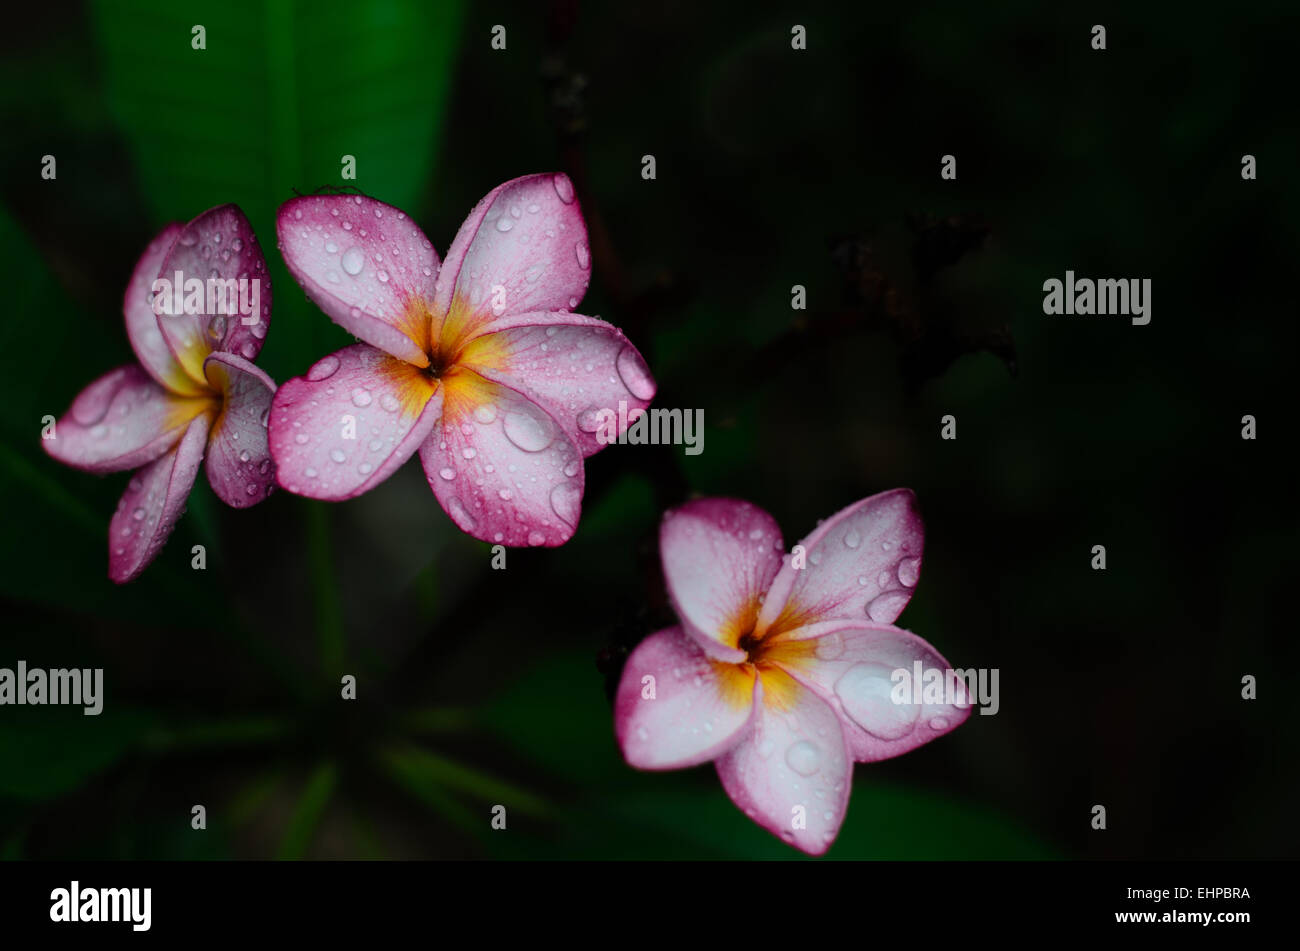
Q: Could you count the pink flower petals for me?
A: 15